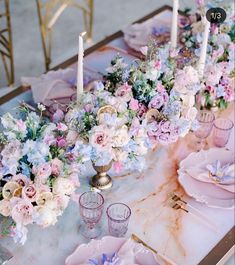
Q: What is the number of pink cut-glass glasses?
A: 4